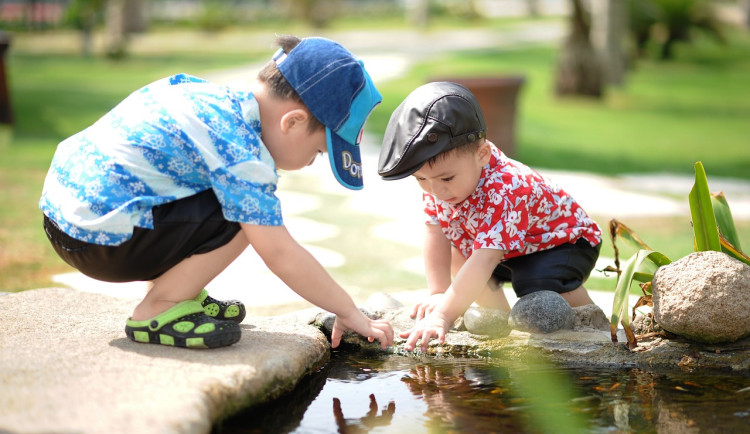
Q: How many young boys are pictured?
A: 2